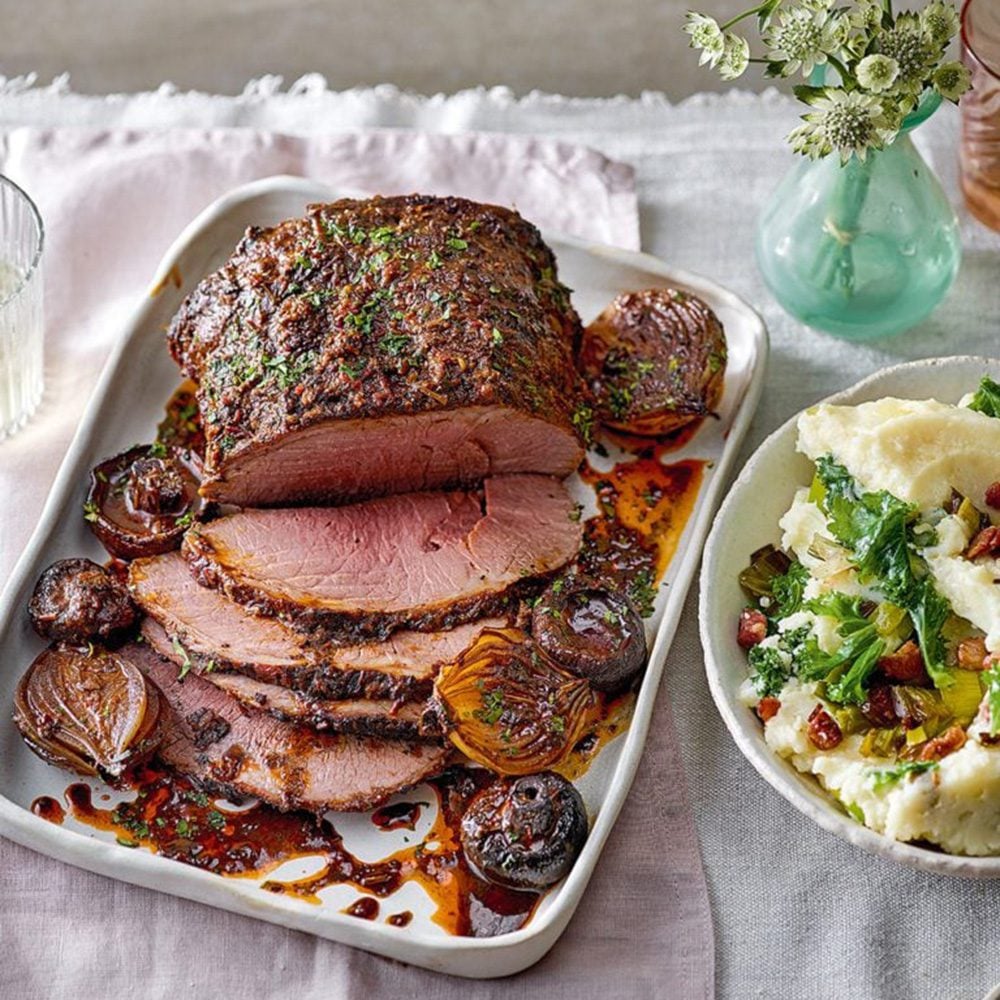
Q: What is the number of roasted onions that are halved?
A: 3